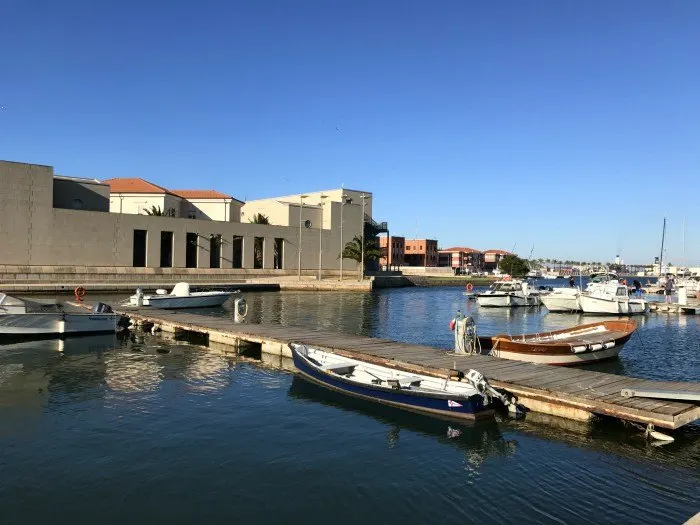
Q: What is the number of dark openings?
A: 7